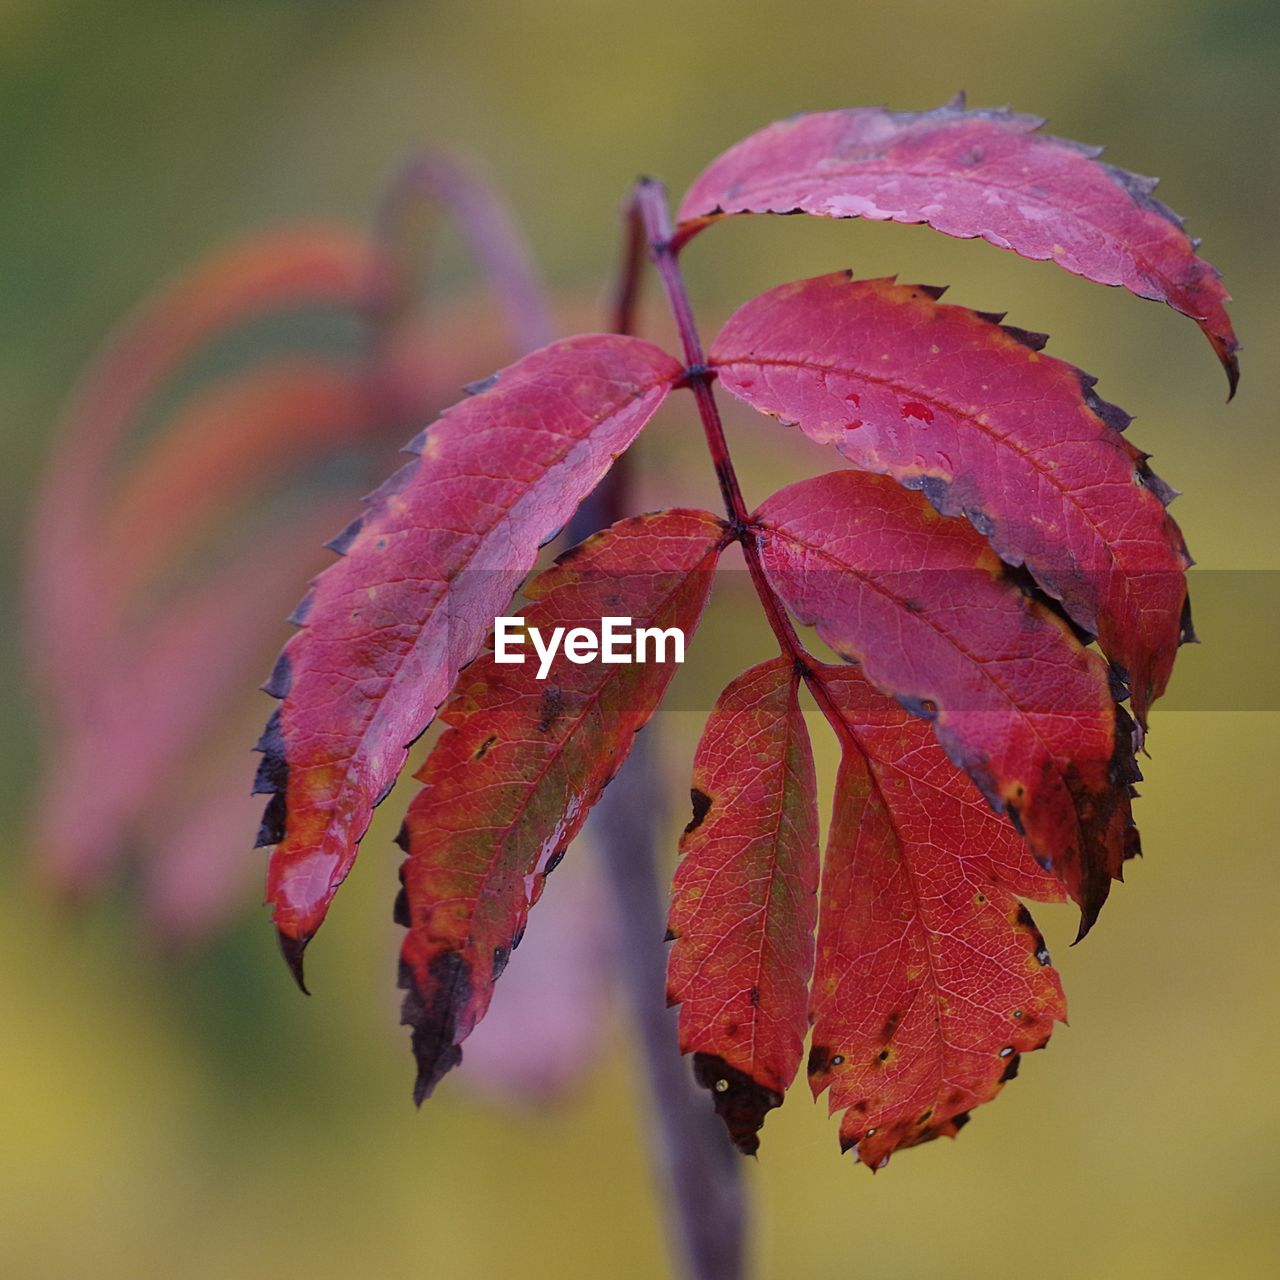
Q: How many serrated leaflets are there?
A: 7